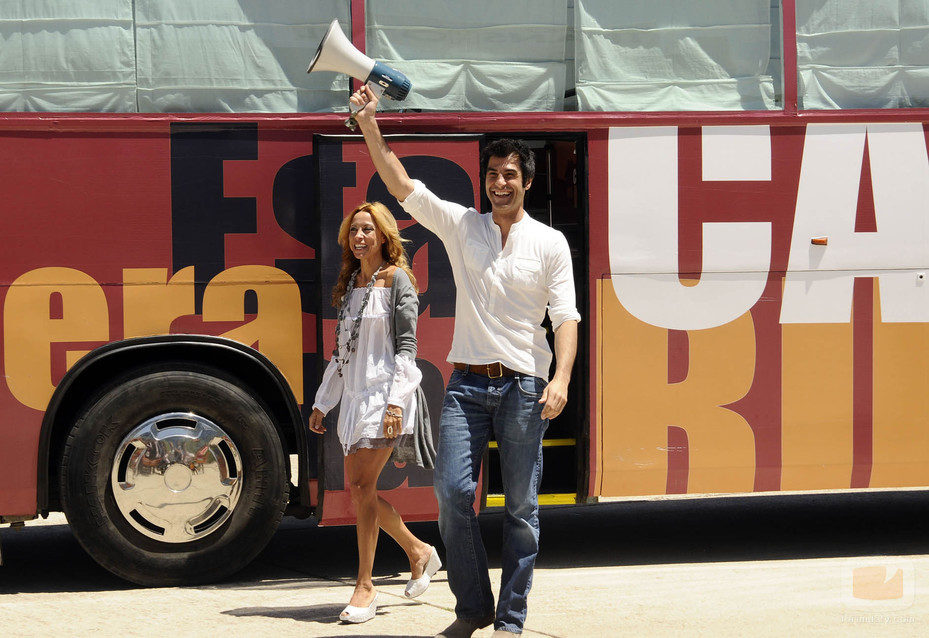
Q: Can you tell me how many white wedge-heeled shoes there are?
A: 2